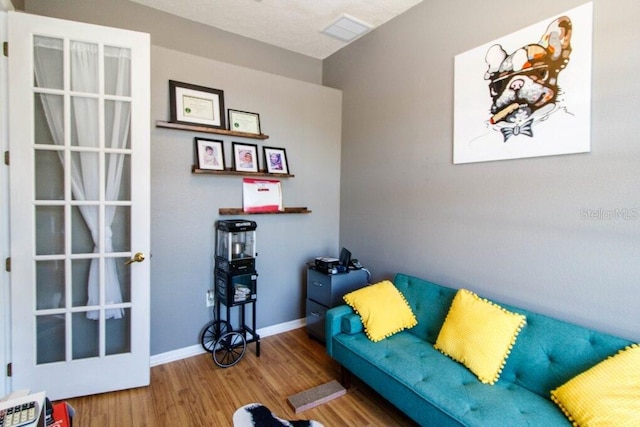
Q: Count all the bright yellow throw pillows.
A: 3